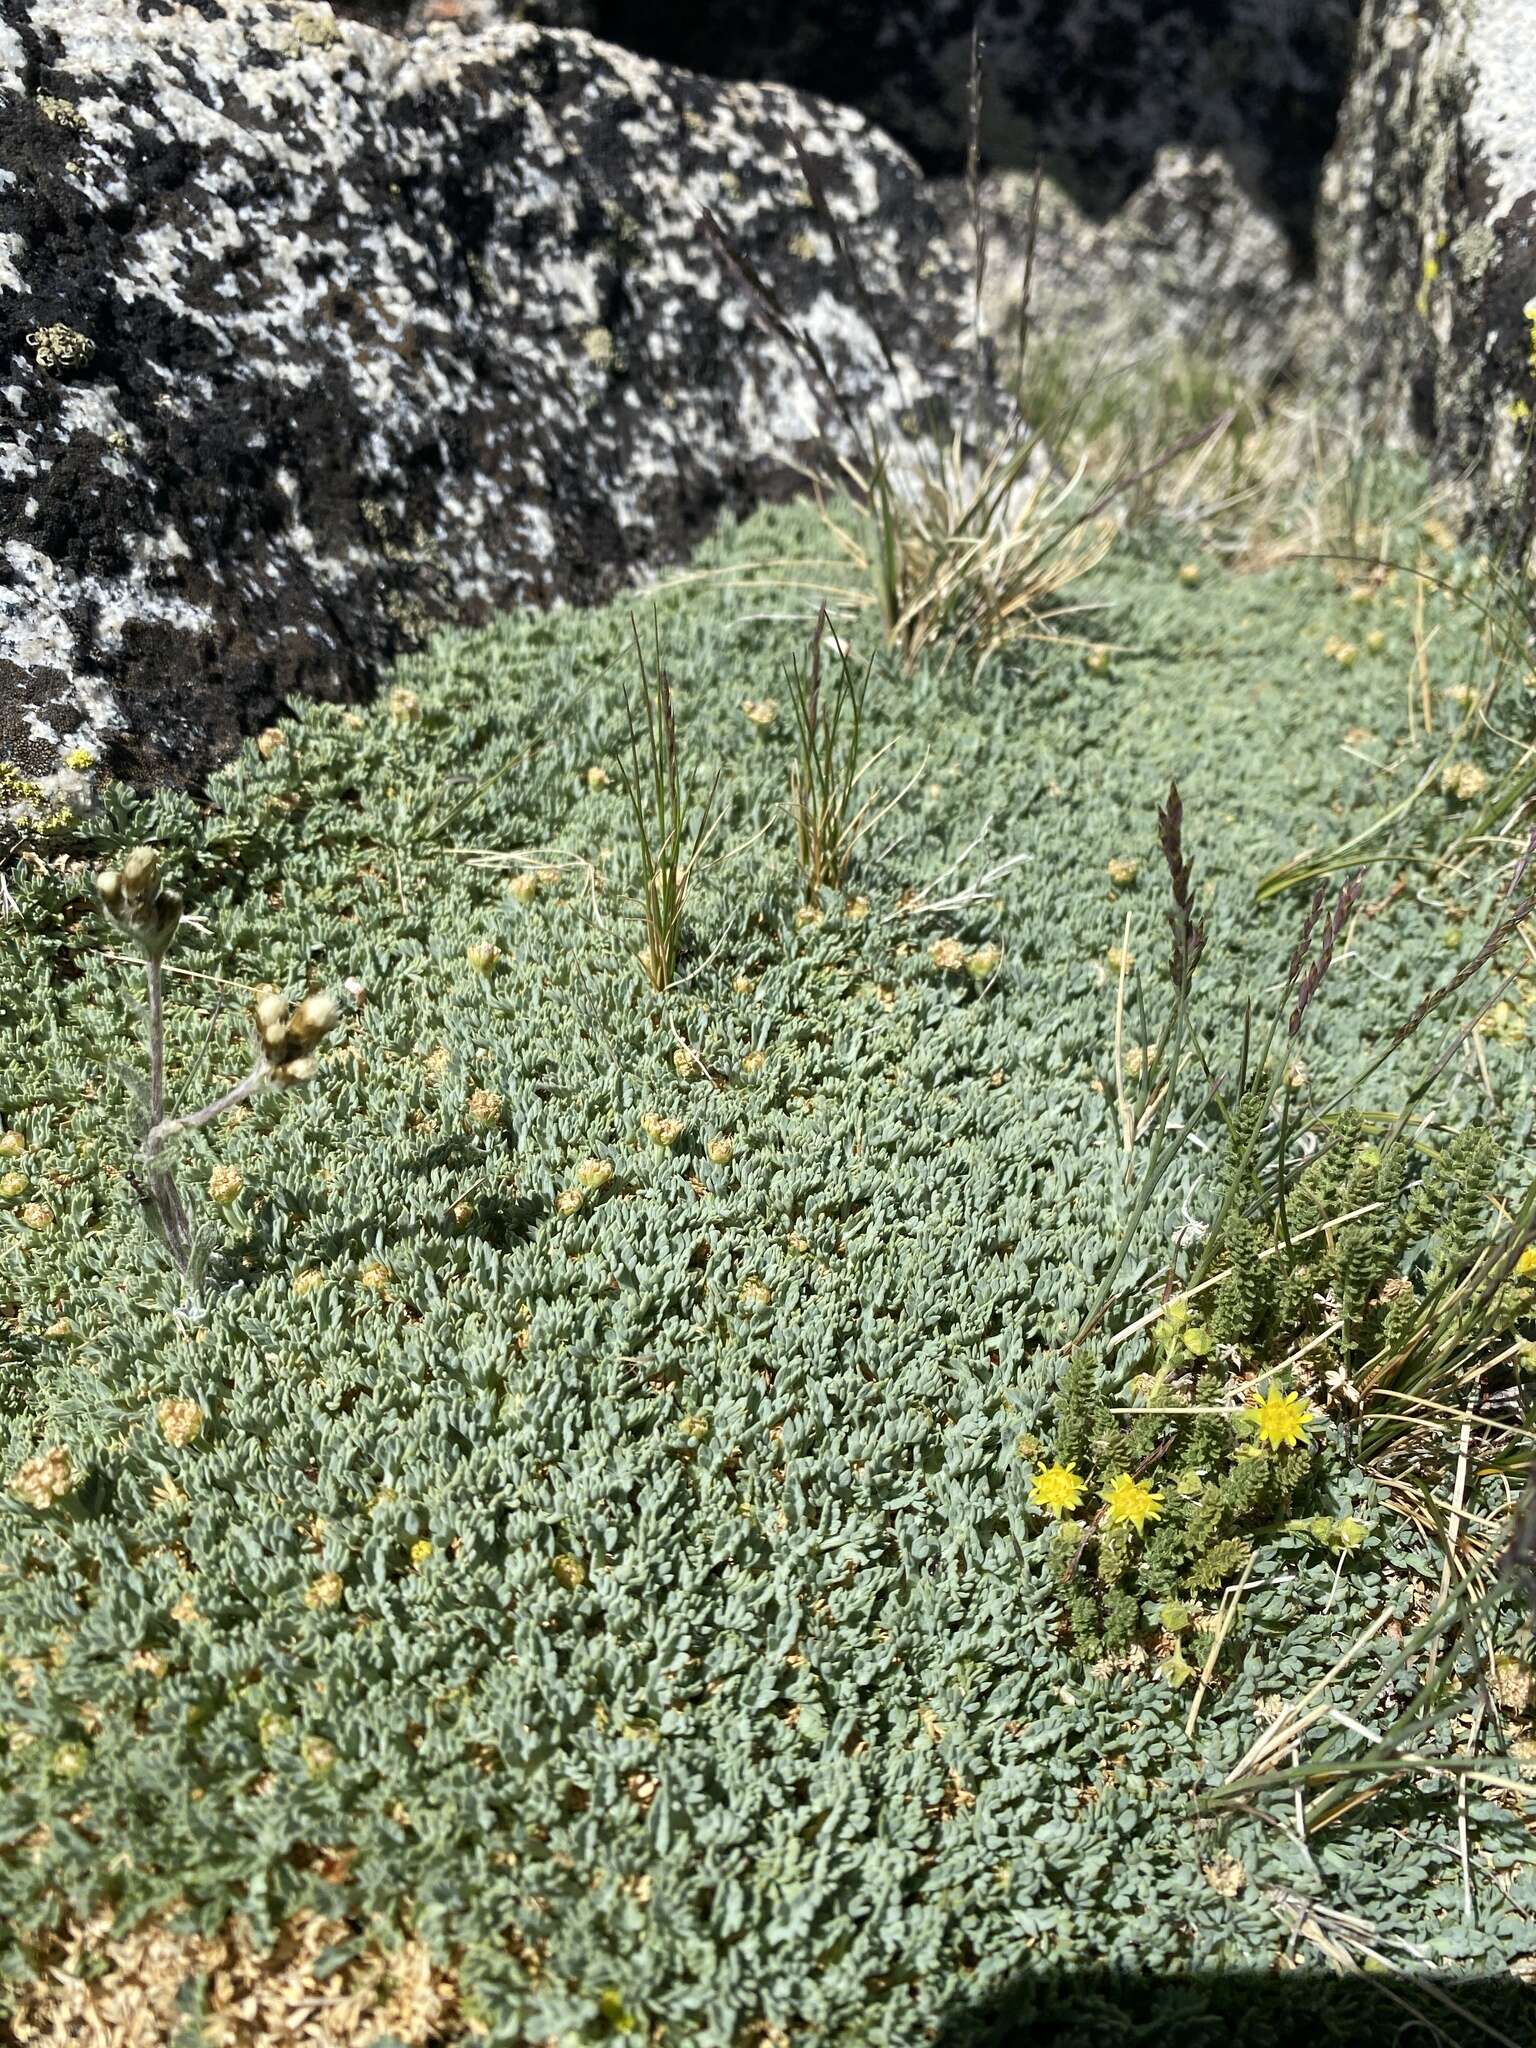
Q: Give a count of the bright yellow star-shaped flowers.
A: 3